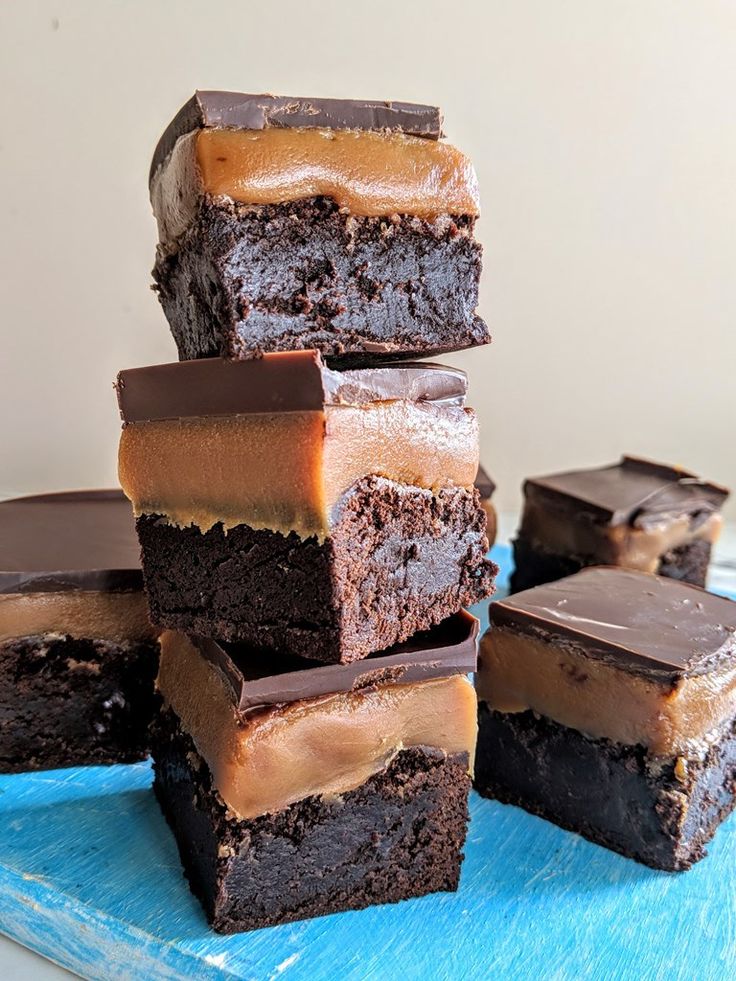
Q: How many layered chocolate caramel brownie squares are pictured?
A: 7